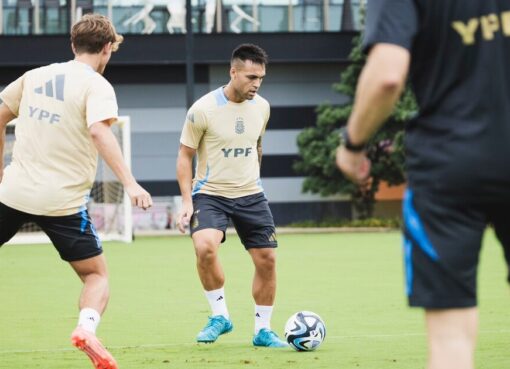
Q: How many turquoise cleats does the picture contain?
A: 2